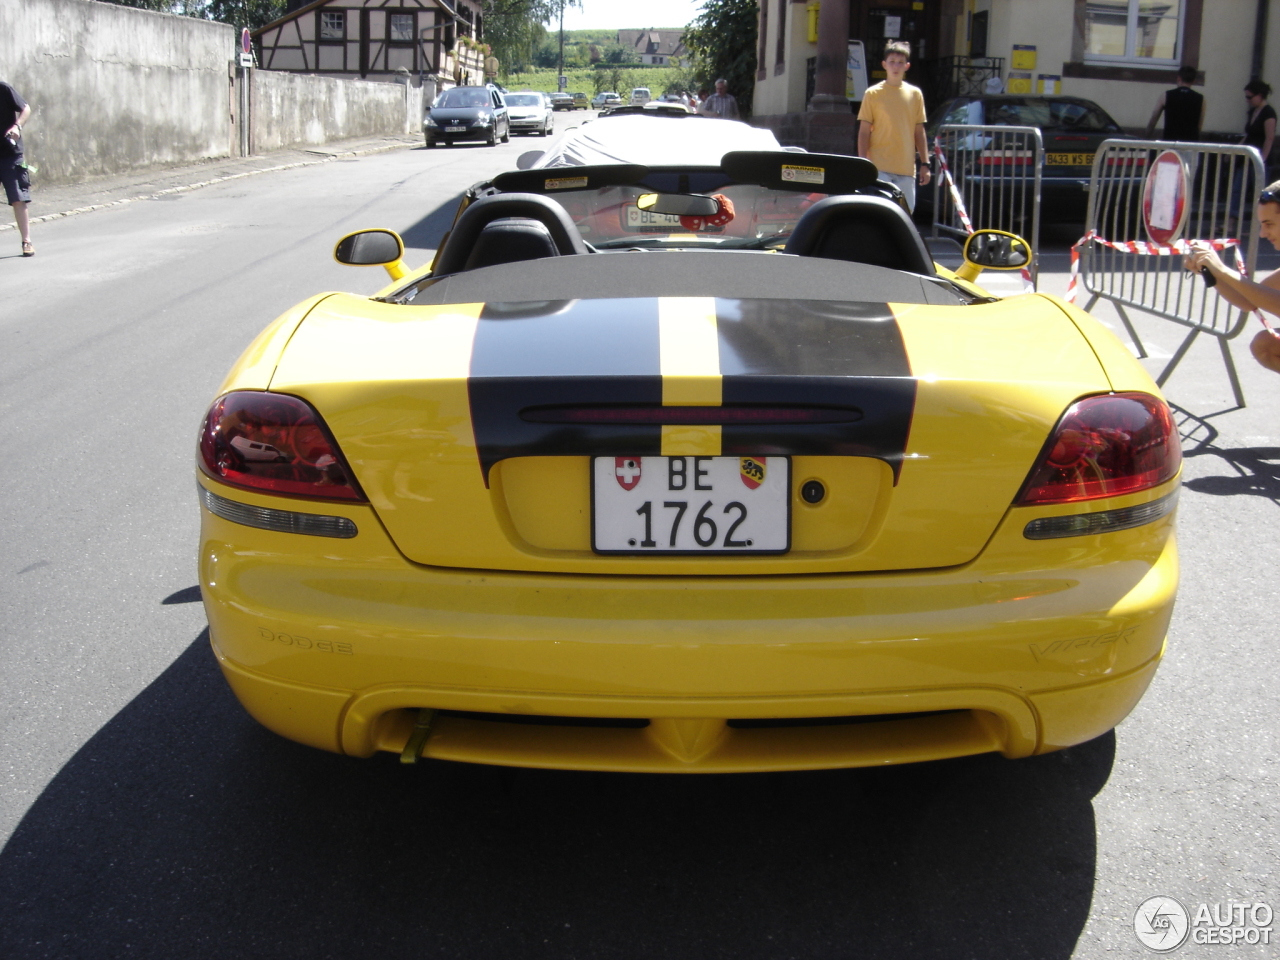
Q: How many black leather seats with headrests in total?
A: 2